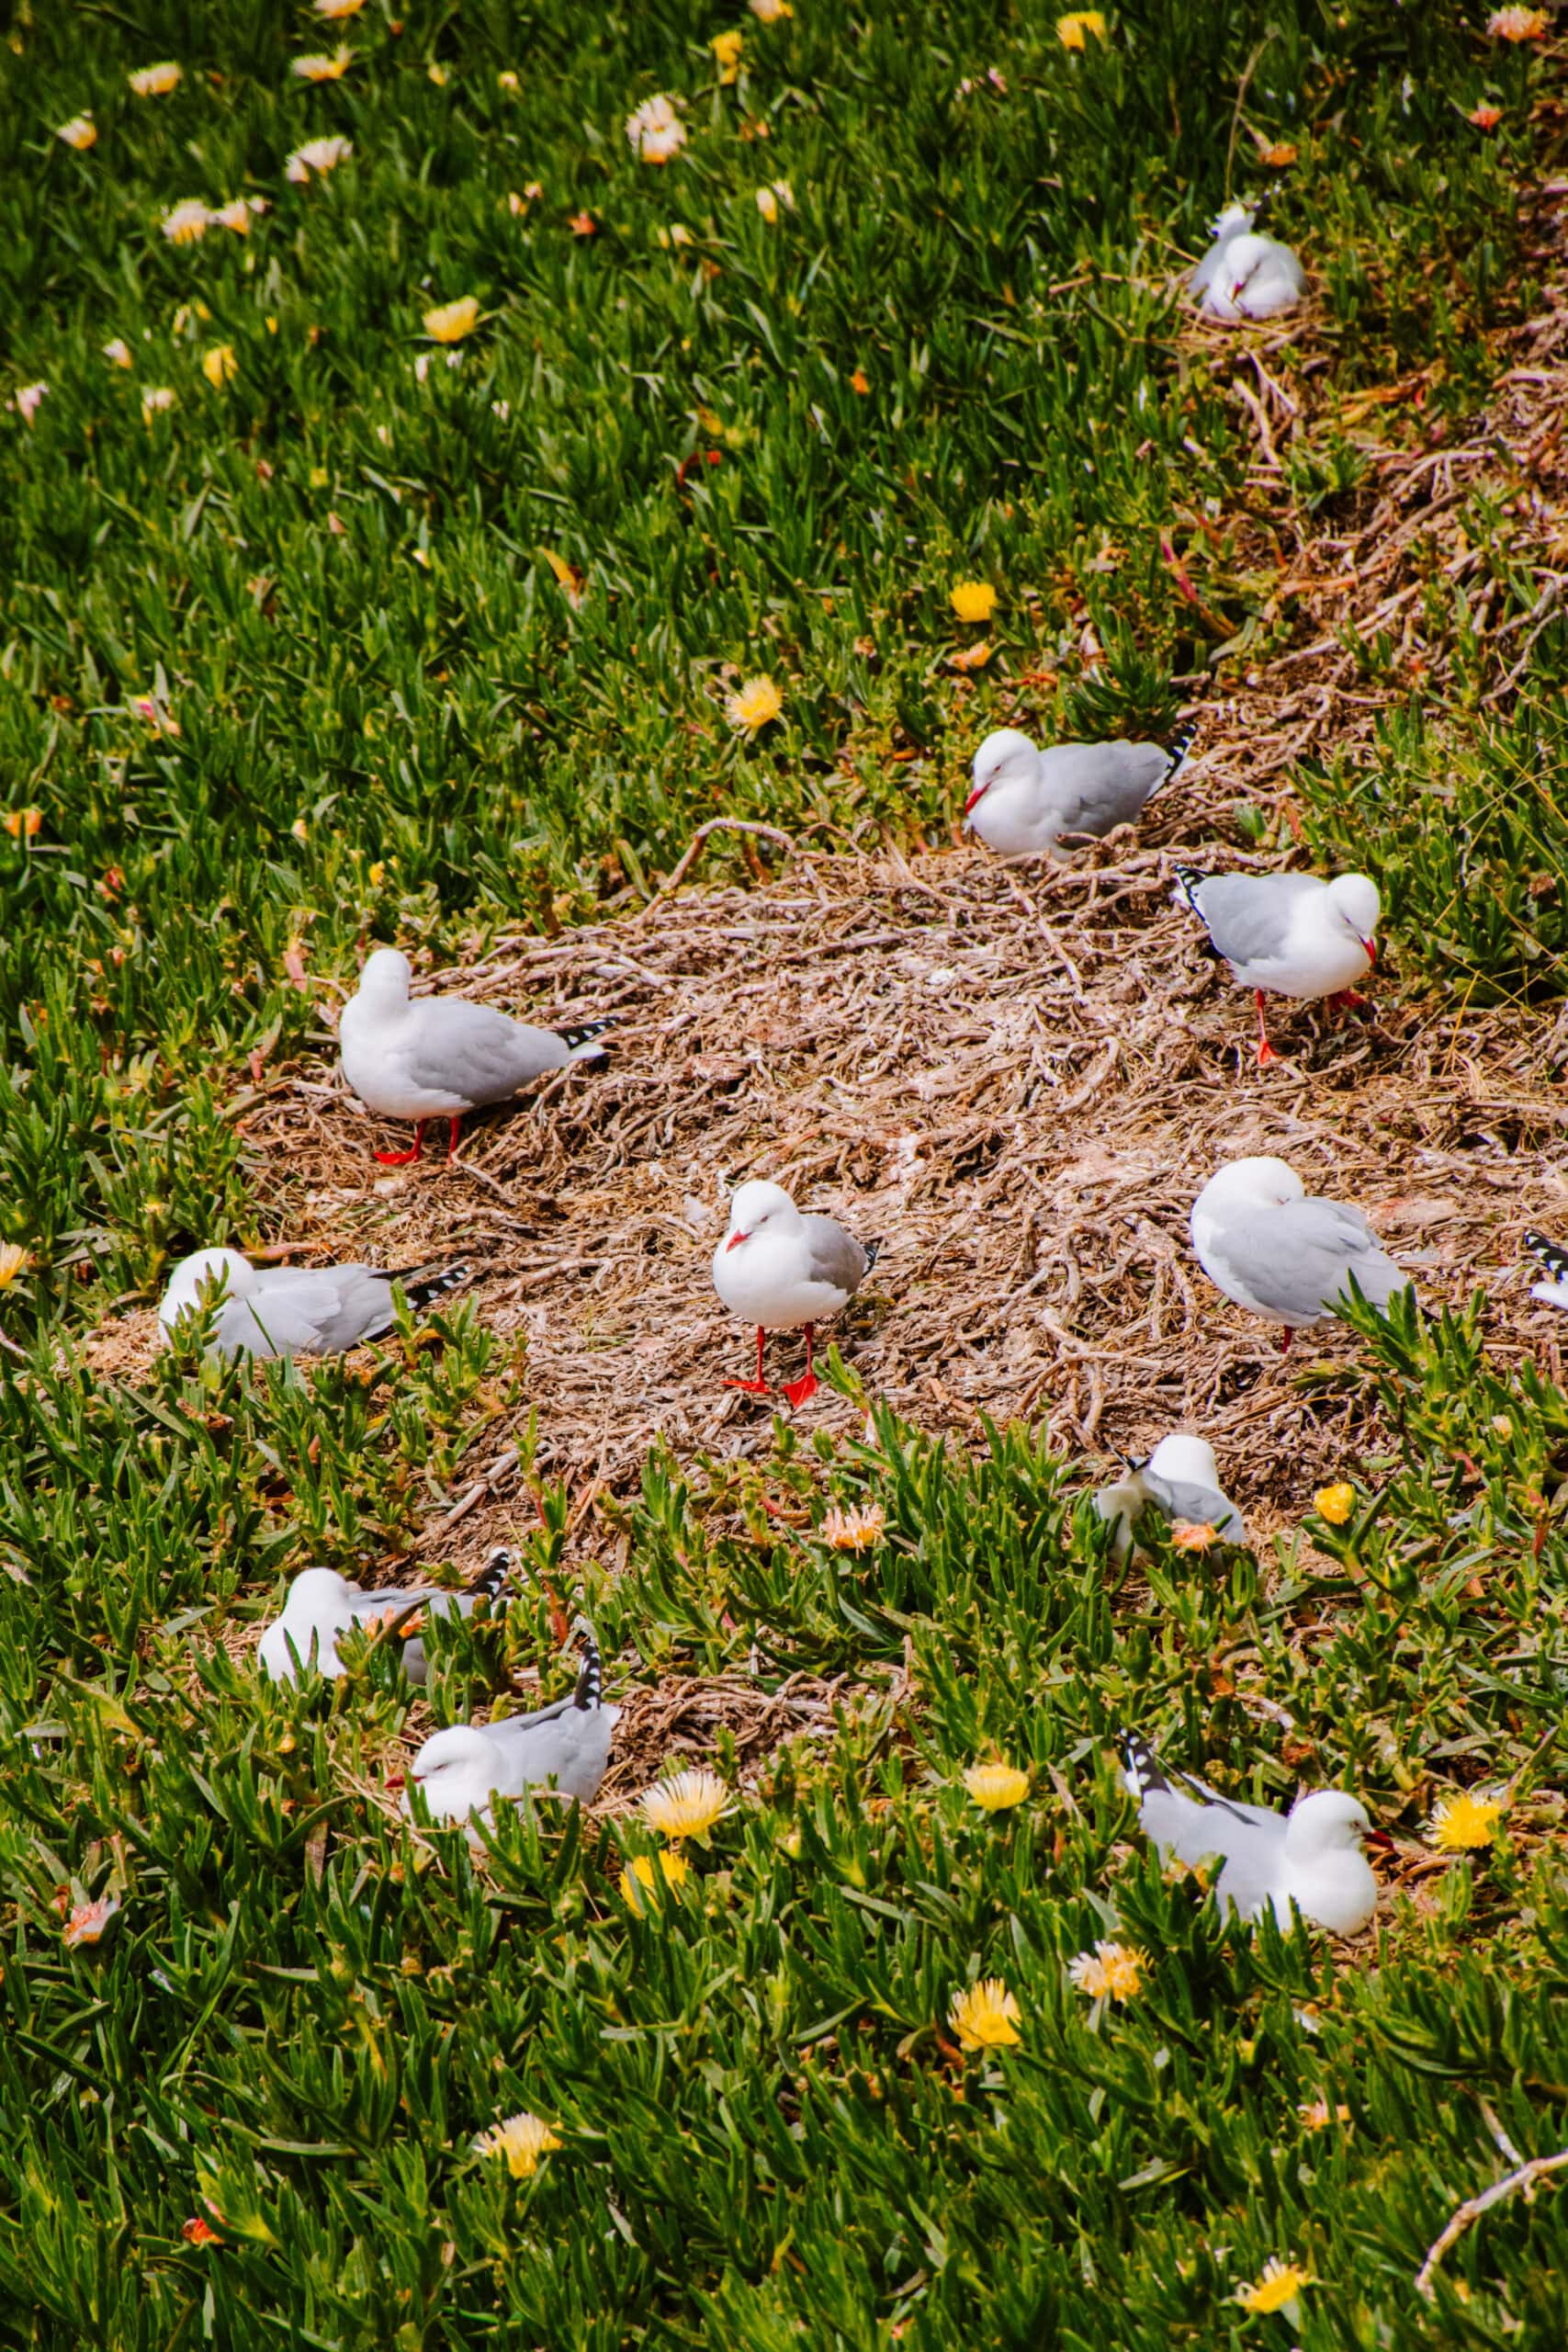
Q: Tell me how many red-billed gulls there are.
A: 12